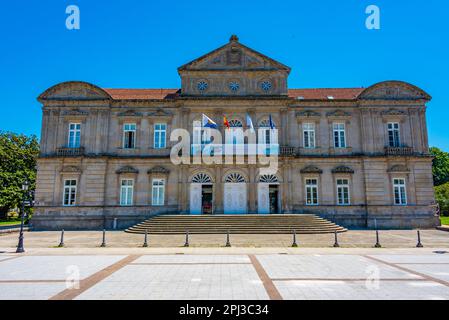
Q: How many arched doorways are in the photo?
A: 3